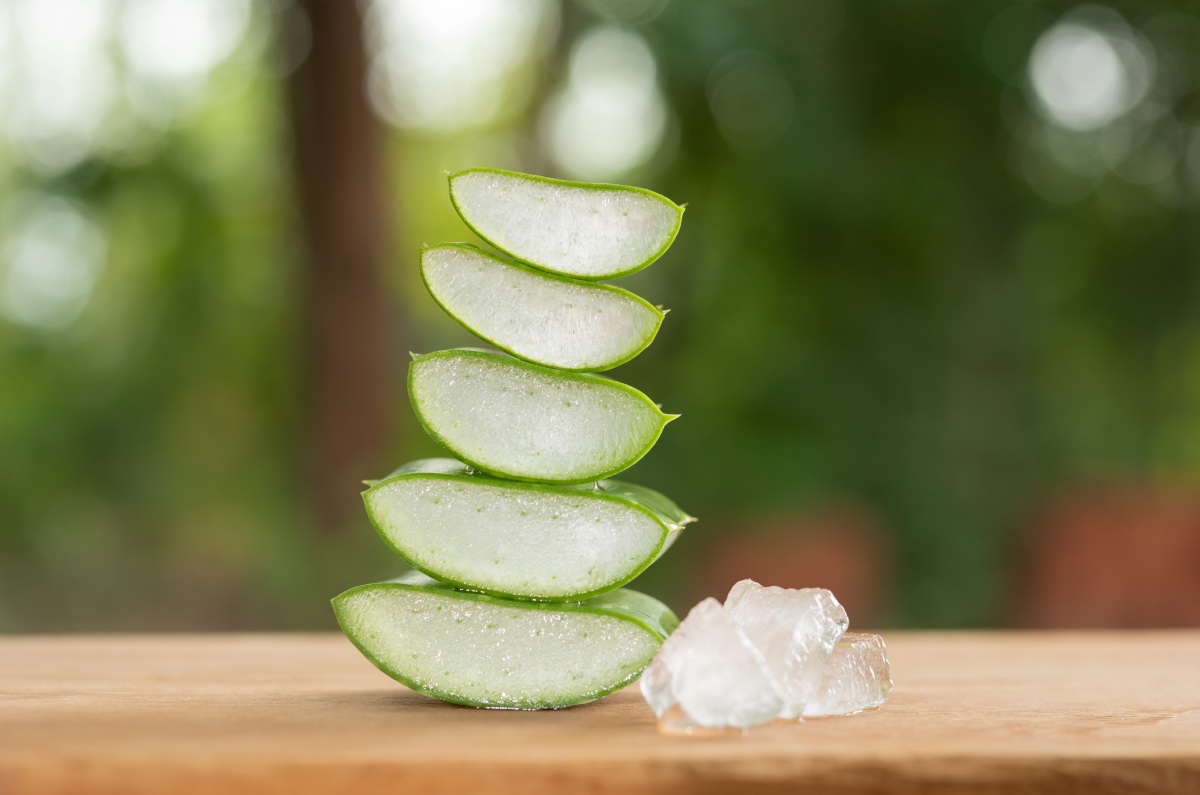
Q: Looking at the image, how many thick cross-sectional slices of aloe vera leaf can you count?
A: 5